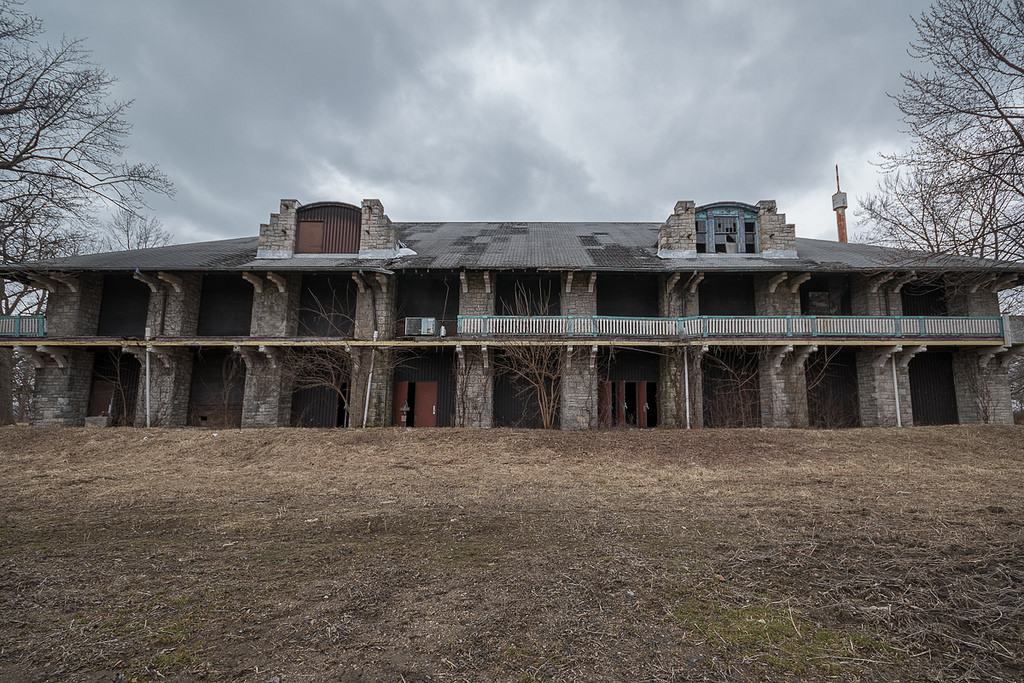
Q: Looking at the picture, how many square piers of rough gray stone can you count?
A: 10